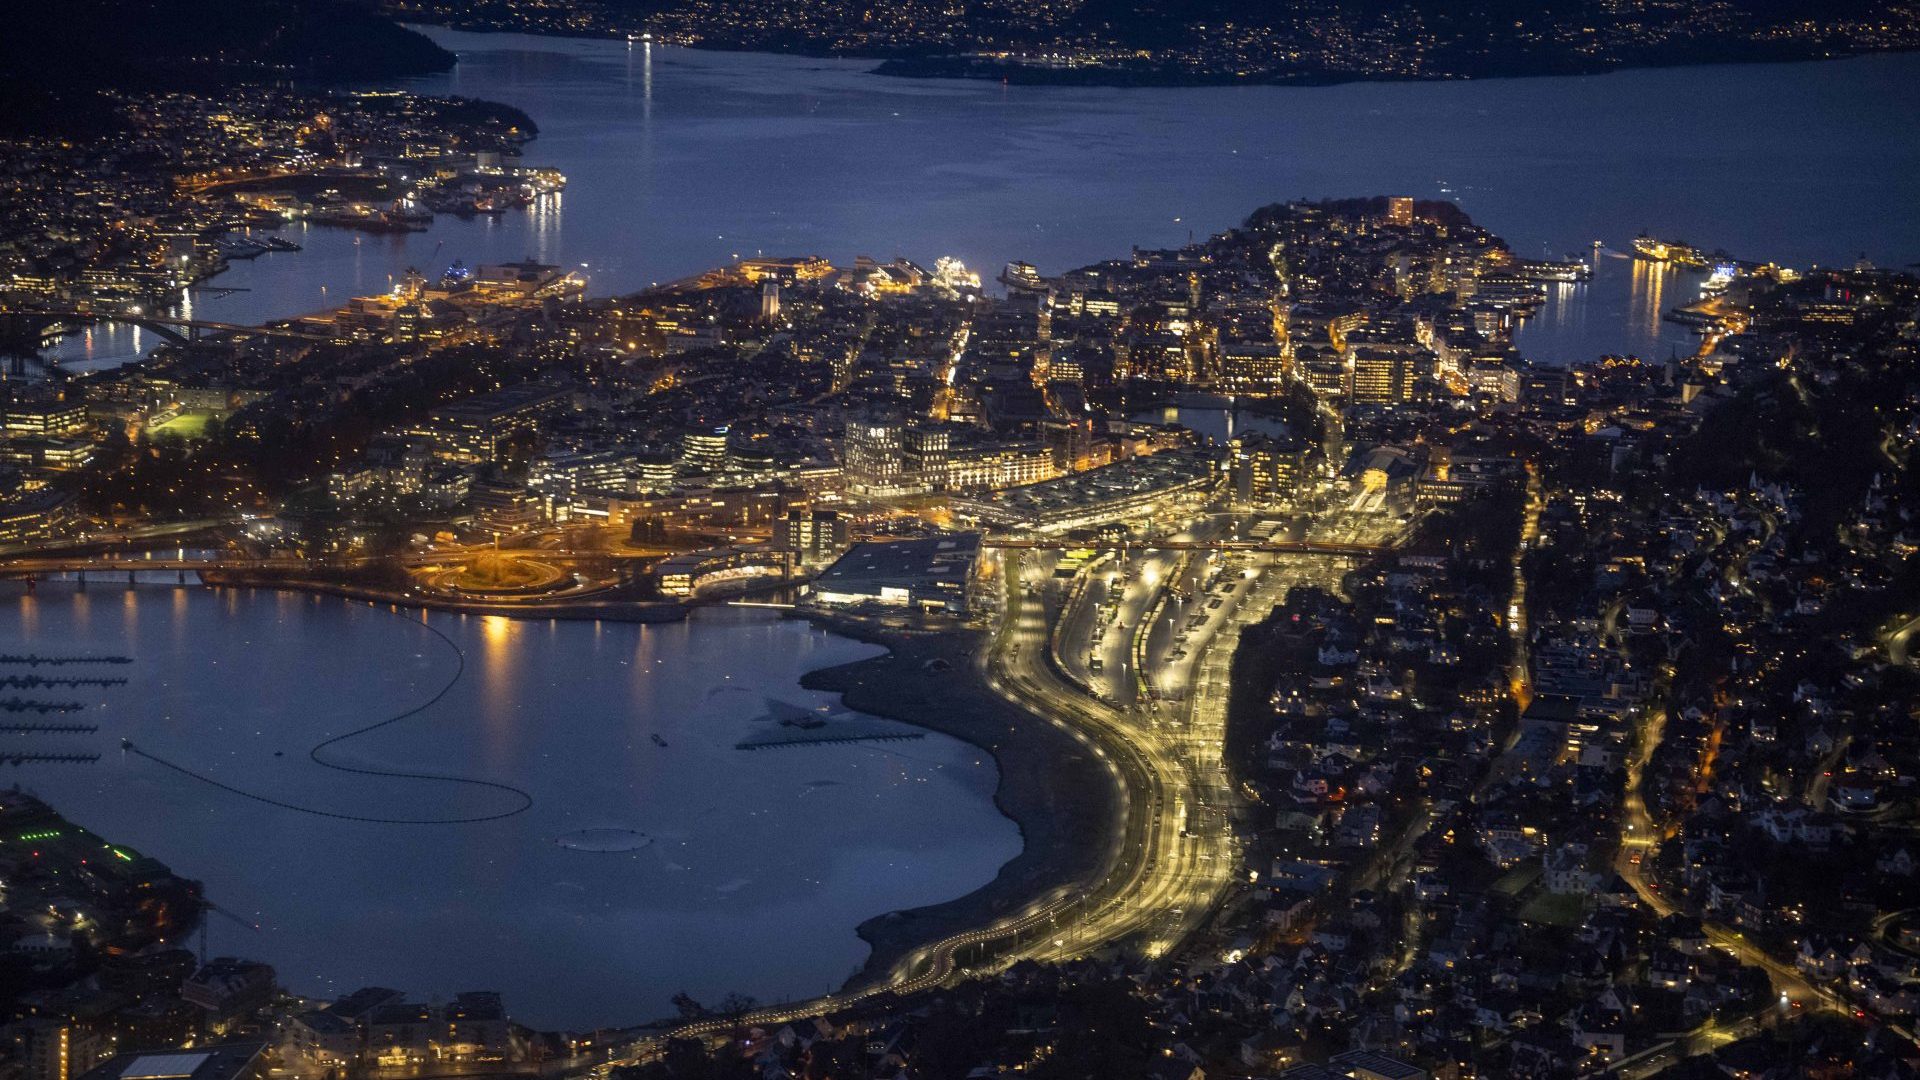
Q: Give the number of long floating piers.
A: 6